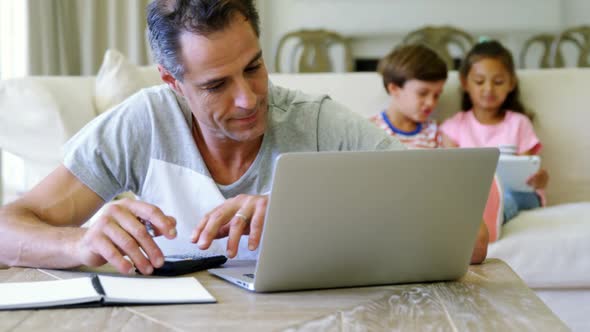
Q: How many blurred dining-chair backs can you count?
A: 4